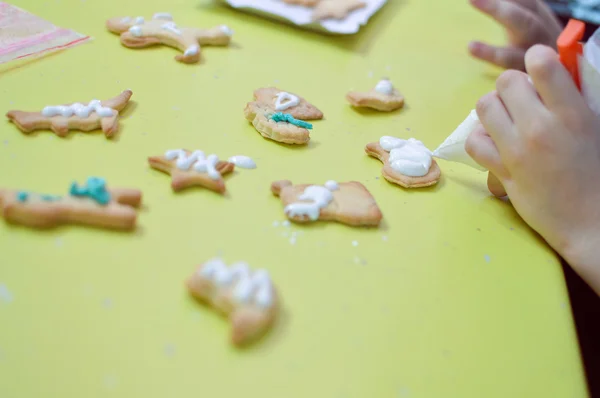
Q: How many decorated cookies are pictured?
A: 9